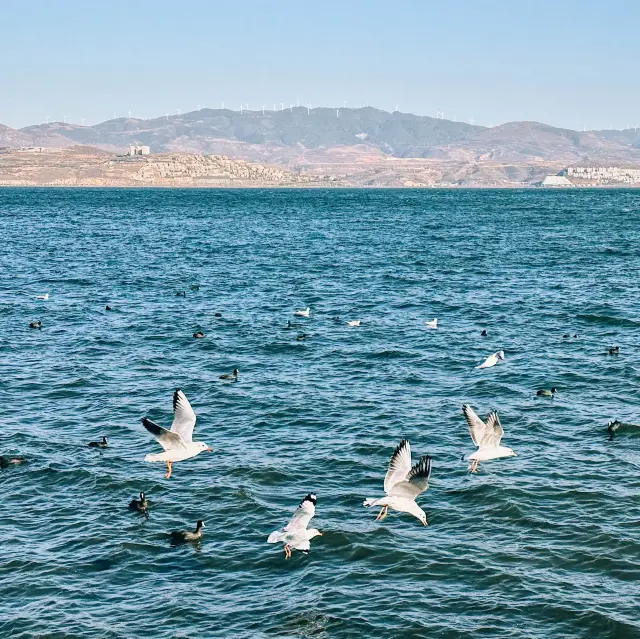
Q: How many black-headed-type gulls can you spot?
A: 9